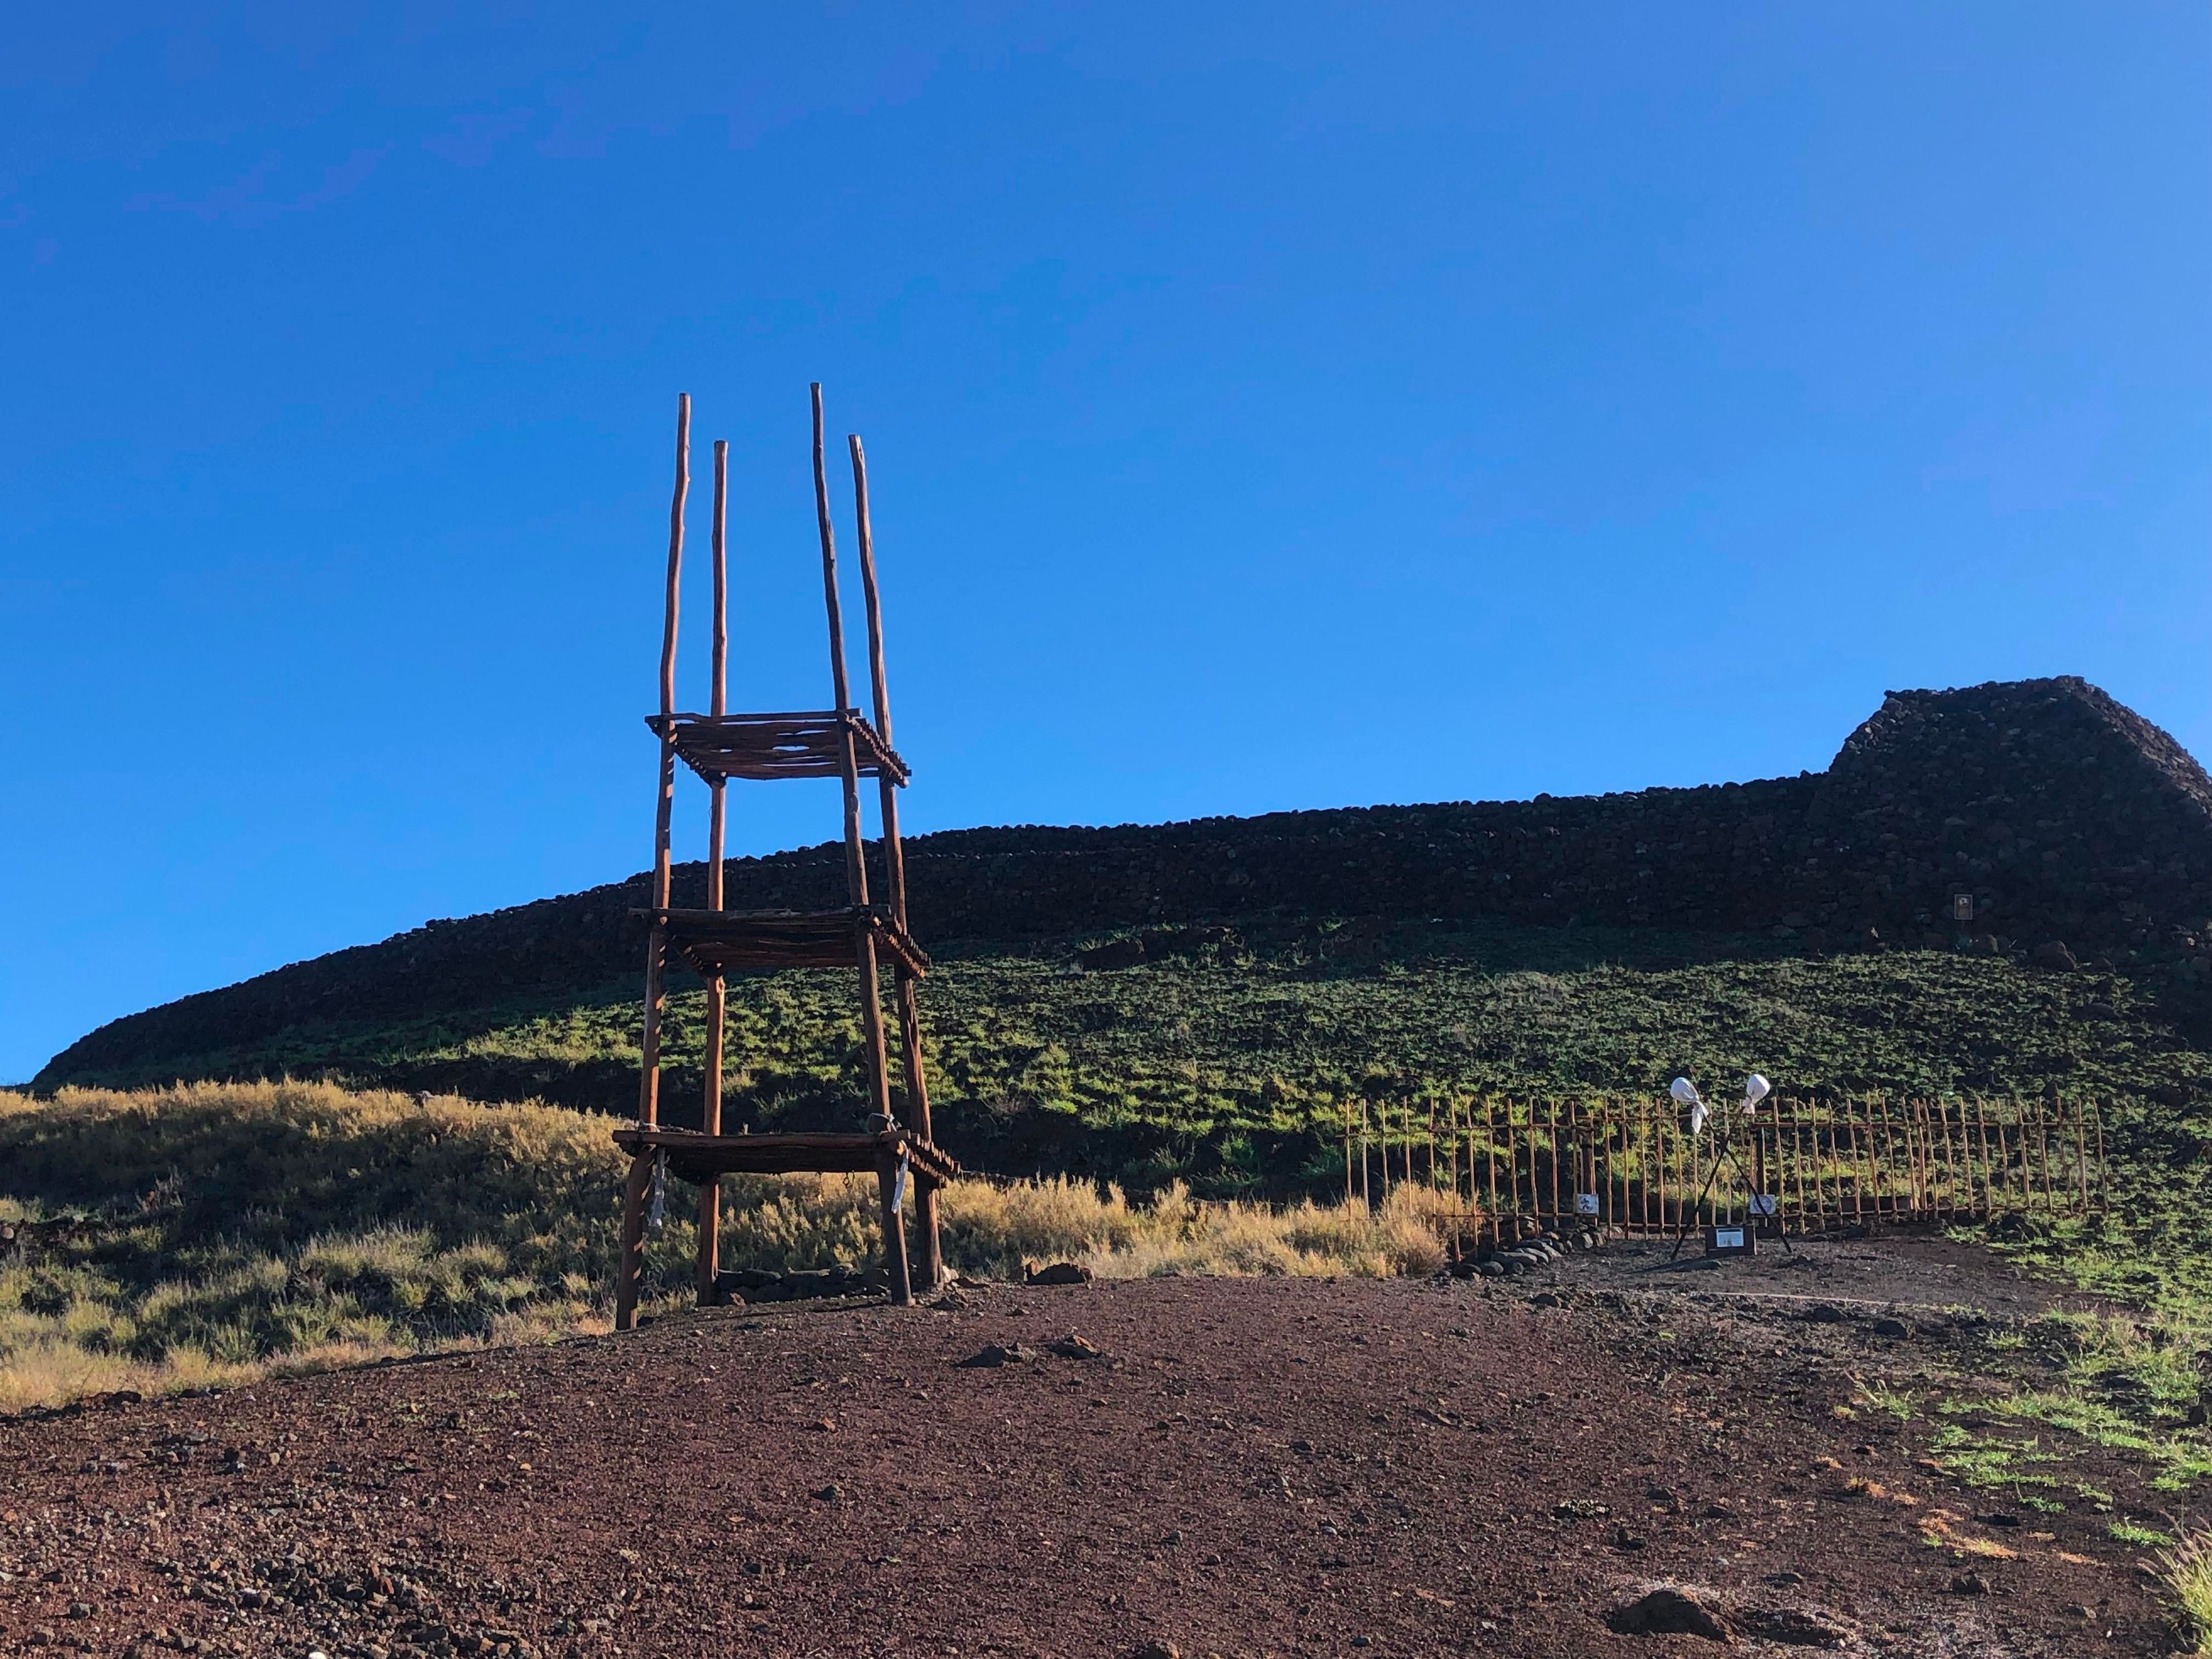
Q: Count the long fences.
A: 1